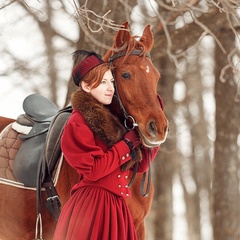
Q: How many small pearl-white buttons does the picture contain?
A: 8